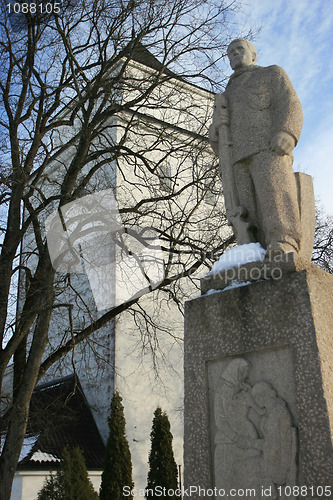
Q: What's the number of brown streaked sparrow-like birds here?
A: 0